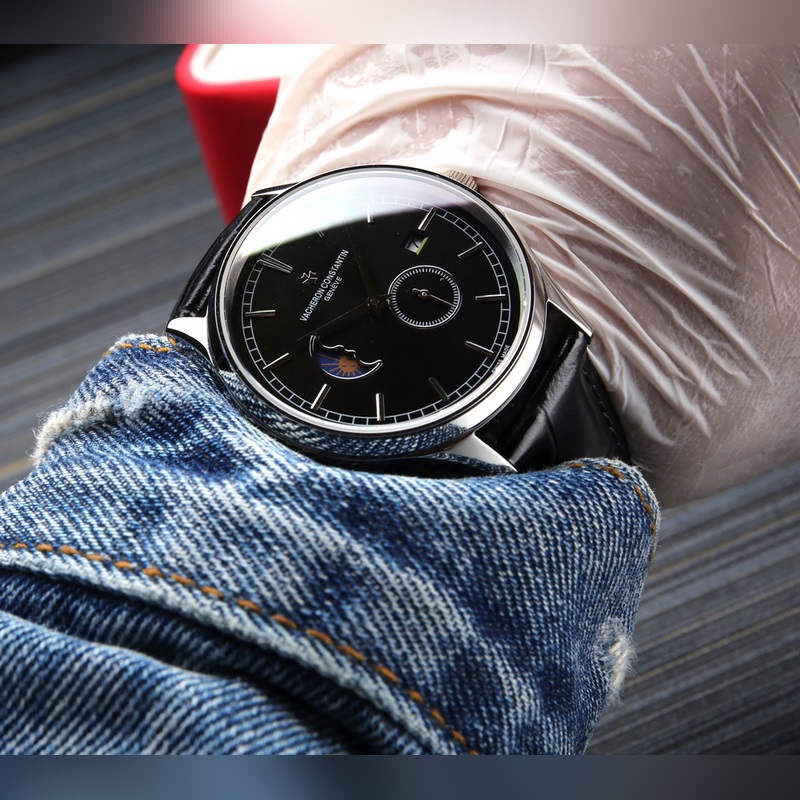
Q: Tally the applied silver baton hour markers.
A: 12